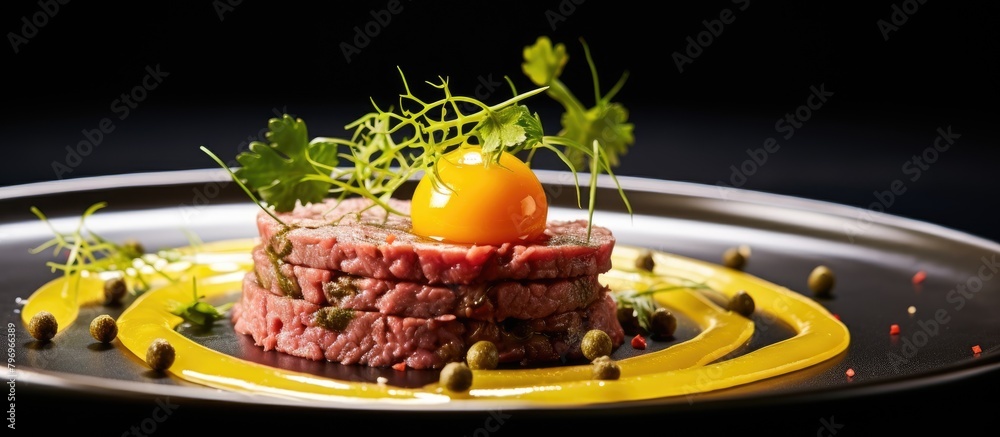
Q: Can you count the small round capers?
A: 15